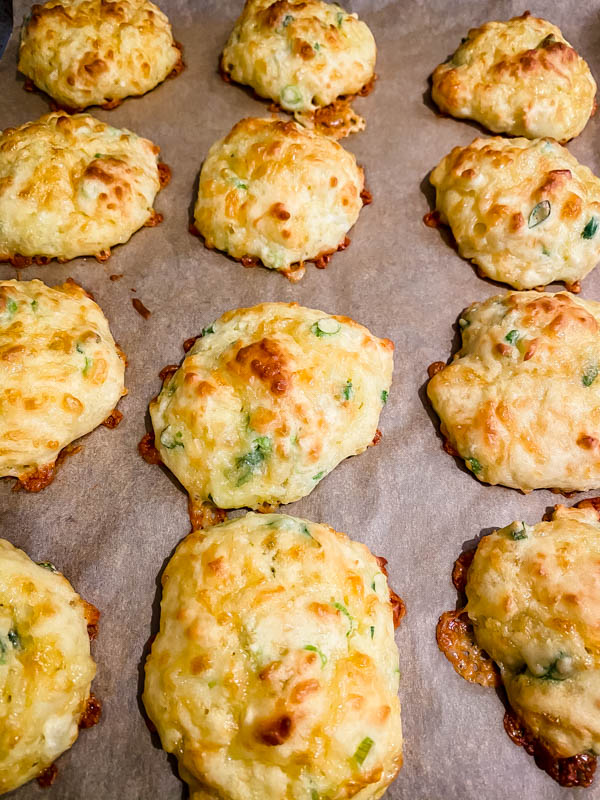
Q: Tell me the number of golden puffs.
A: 12